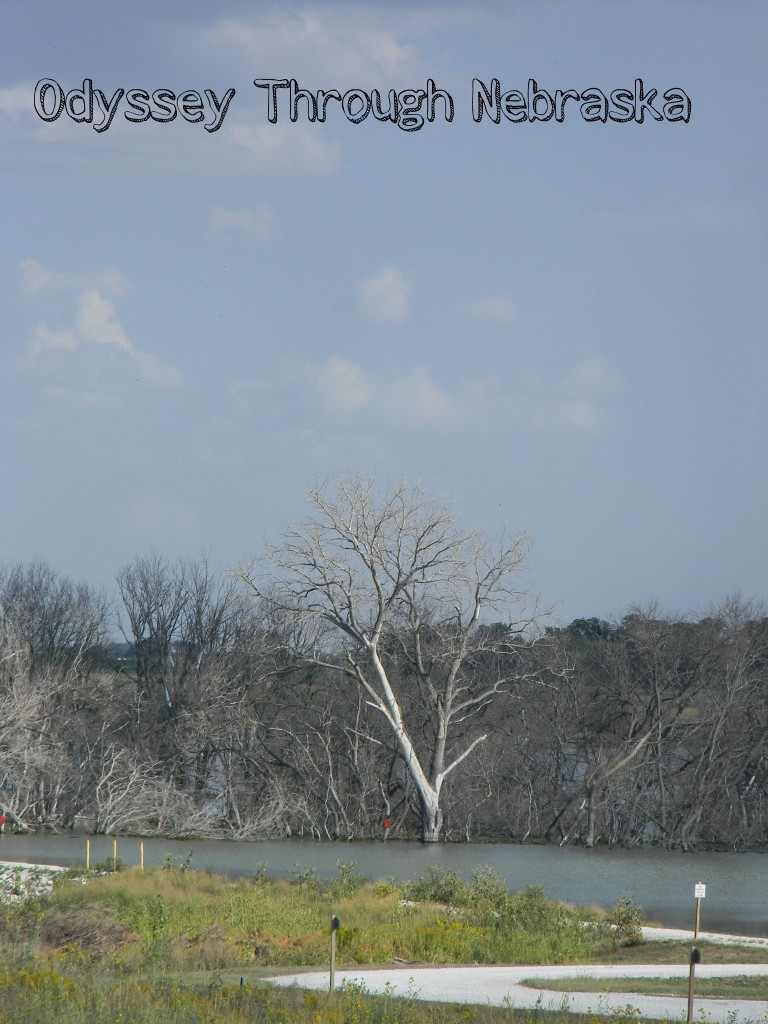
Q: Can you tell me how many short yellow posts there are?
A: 3